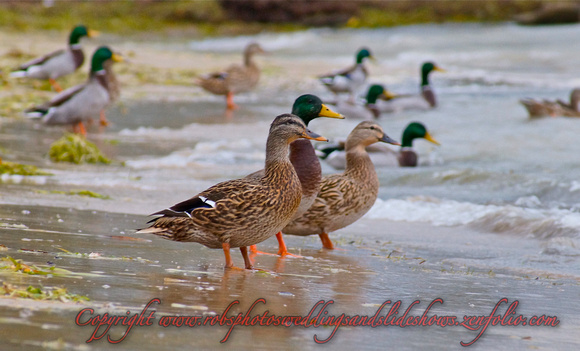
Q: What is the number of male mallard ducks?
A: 7